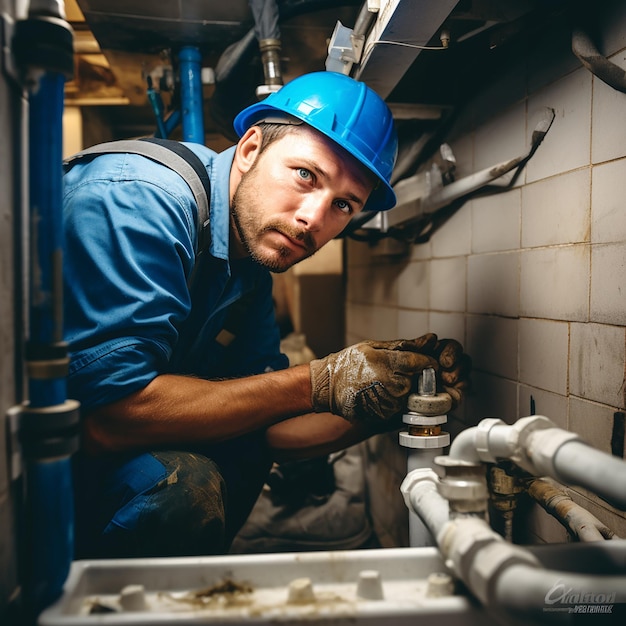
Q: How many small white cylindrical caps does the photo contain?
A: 4